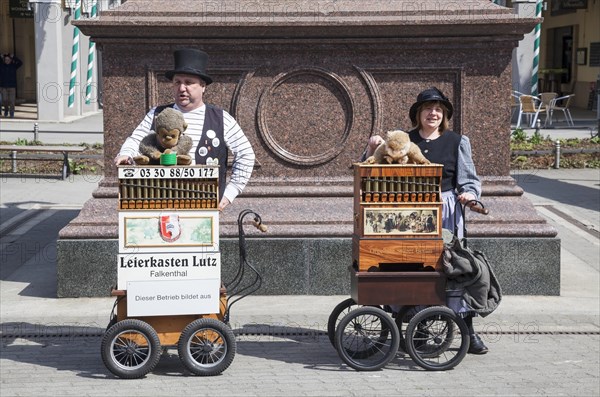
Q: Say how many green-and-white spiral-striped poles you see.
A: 3